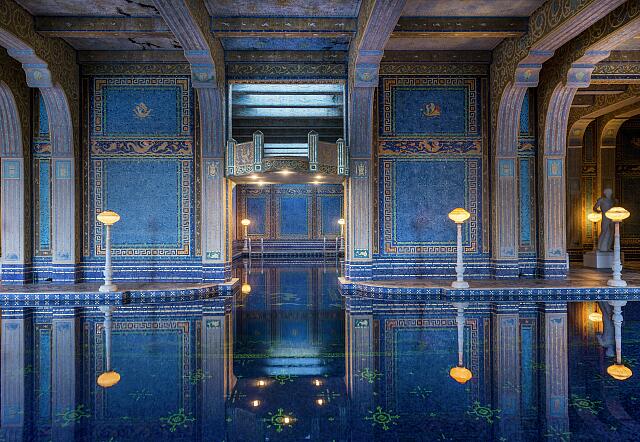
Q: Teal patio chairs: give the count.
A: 0